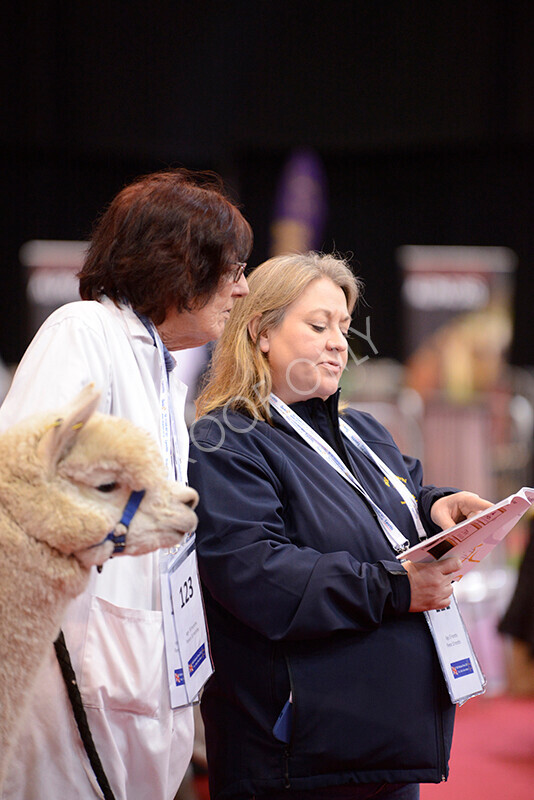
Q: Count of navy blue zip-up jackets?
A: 1